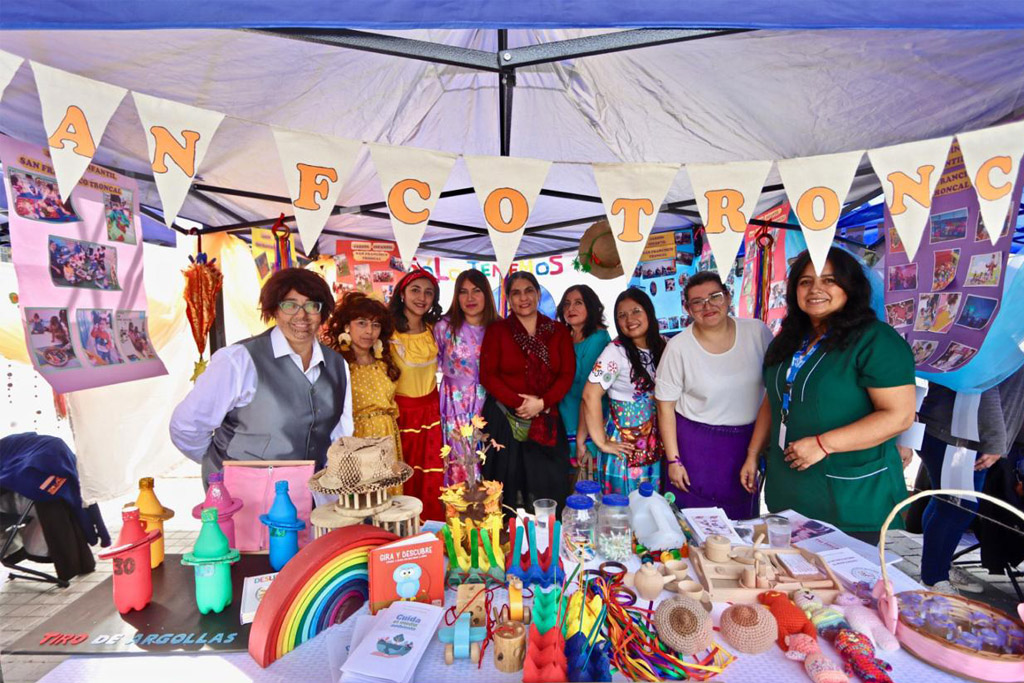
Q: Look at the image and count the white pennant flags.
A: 11